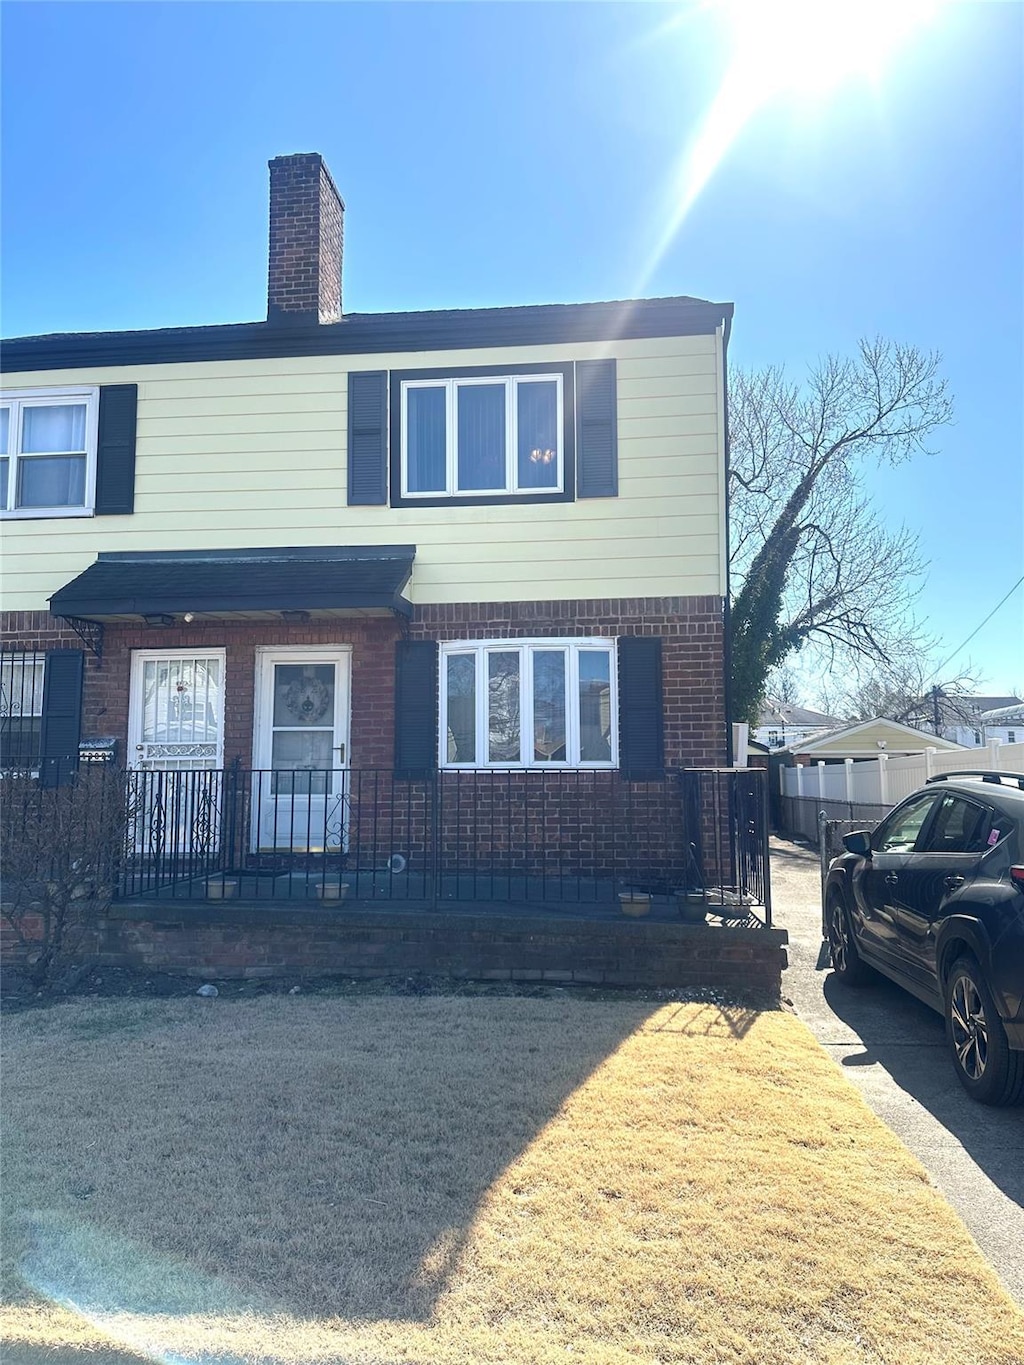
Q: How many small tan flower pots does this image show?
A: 3